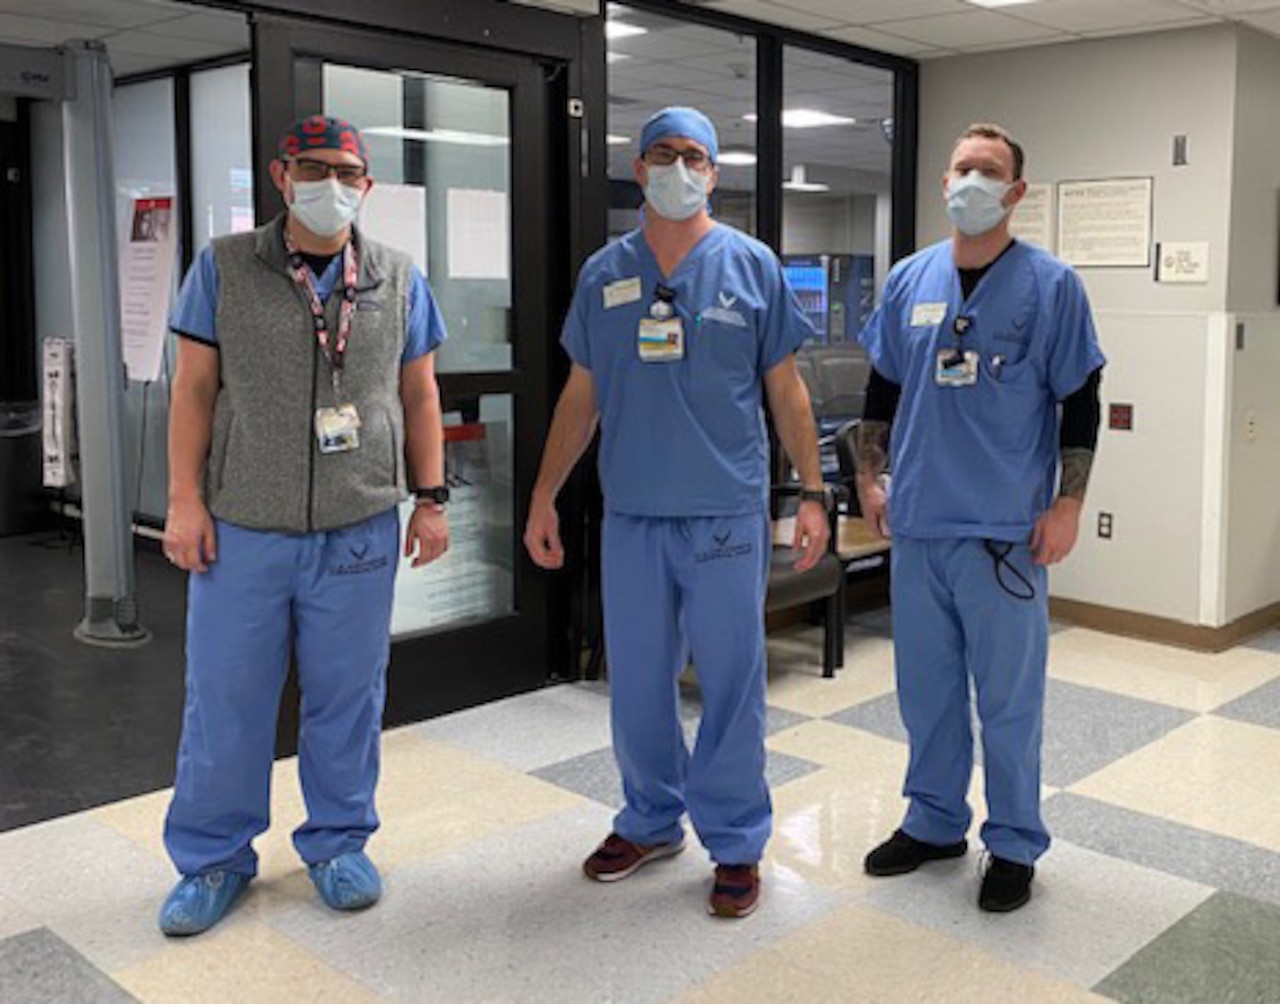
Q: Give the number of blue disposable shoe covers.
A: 2